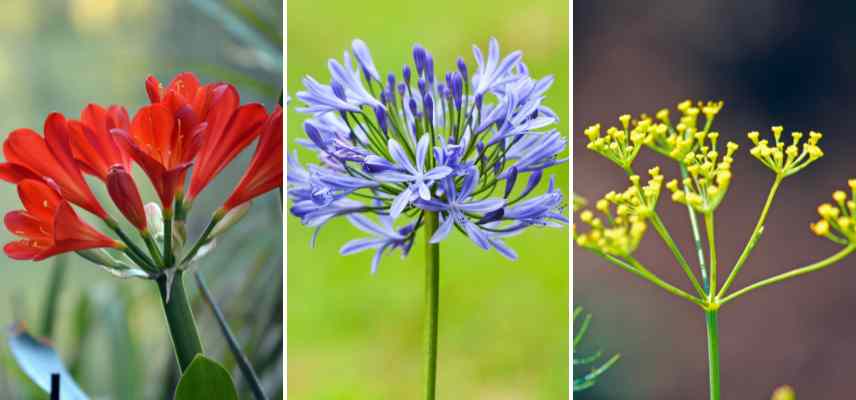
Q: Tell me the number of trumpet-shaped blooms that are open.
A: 7